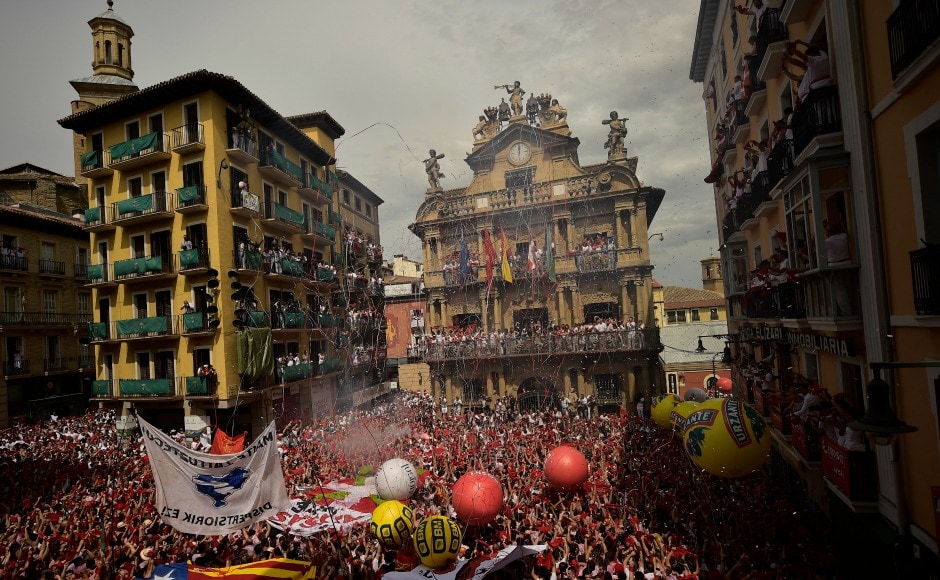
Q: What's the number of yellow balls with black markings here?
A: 2